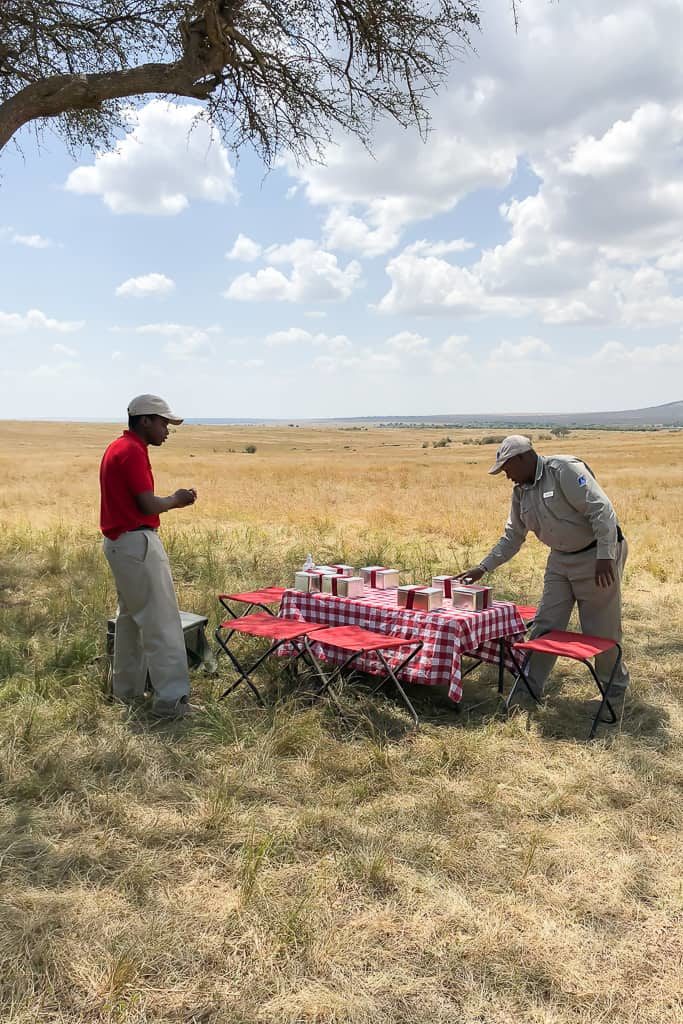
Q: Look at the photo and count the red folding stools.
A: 5